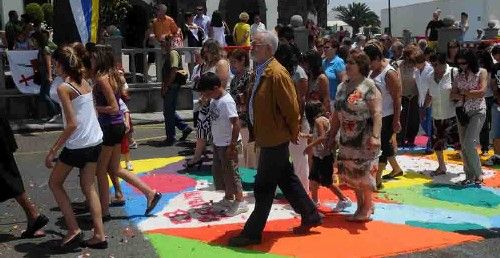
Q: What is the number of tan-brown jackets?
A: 1